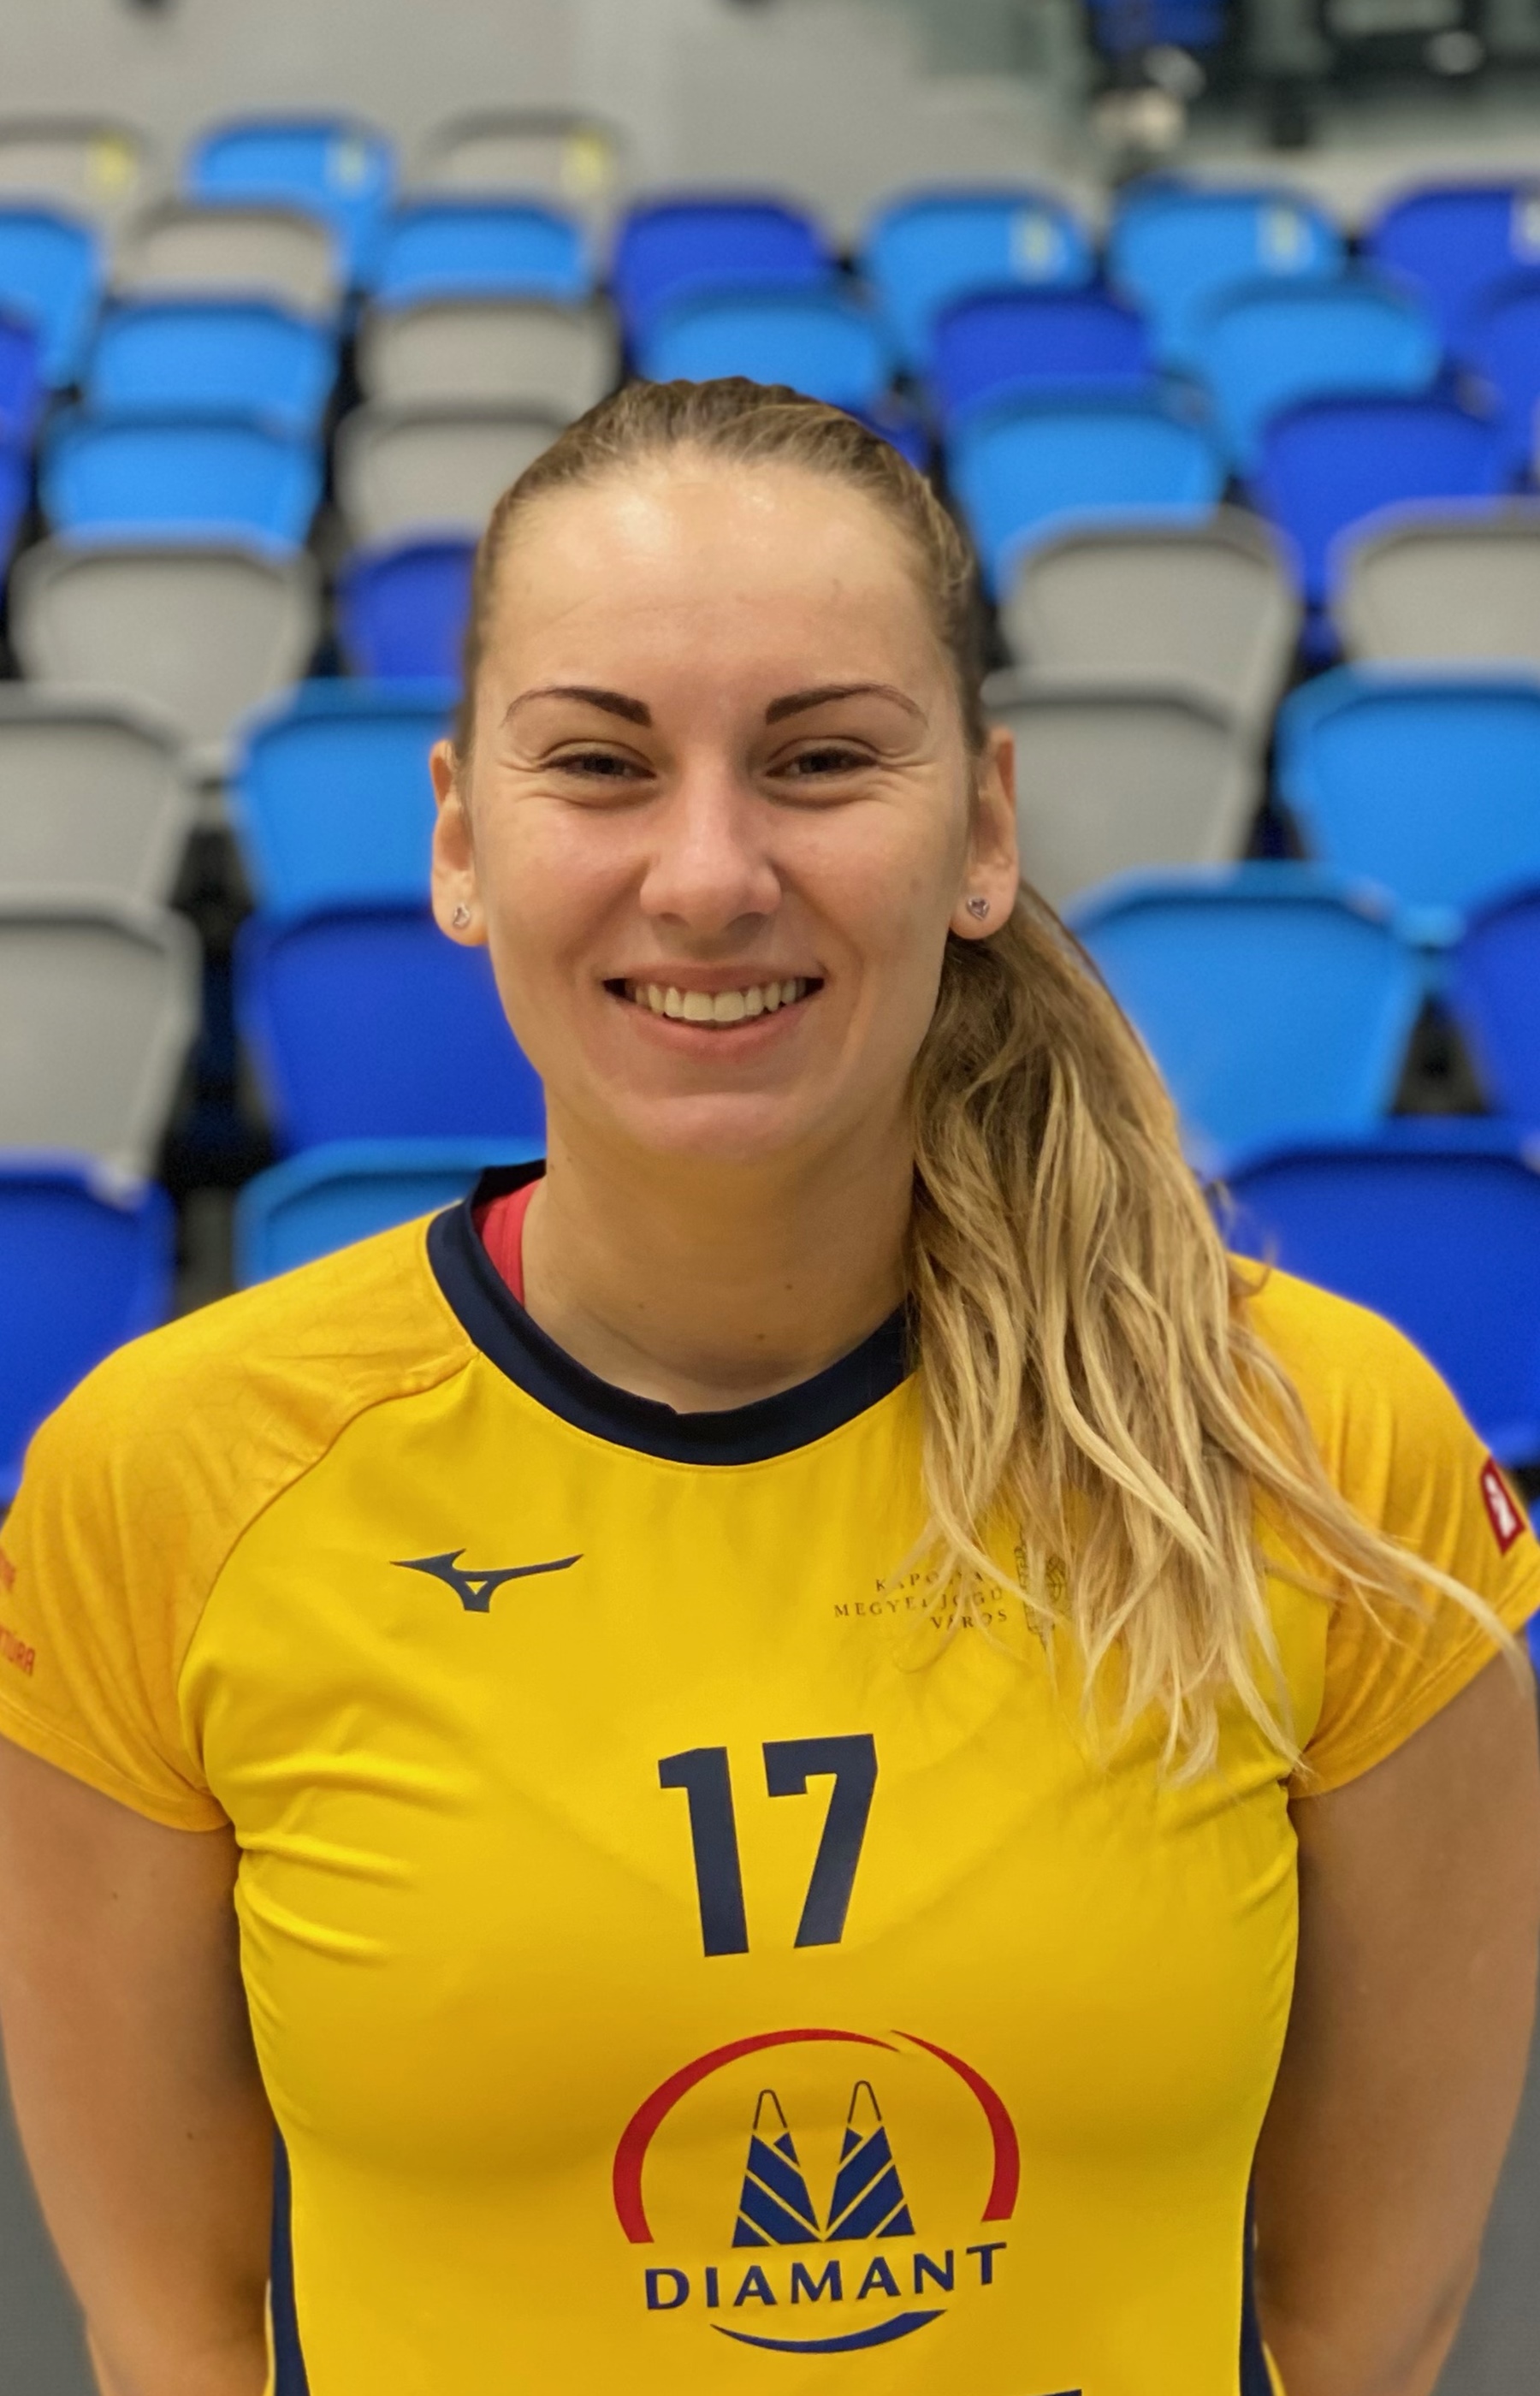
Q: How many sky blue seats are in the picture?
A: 14